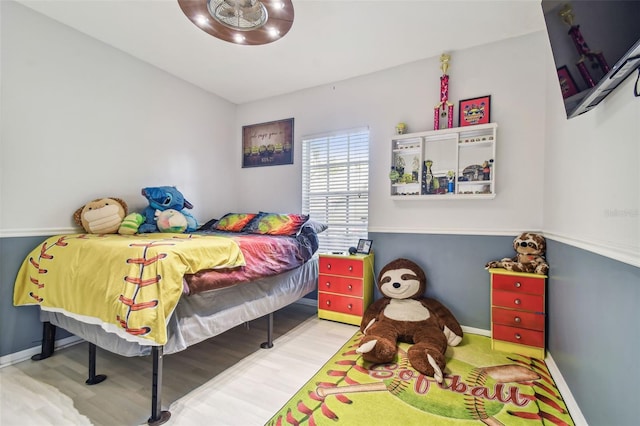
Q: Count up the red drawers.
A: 7